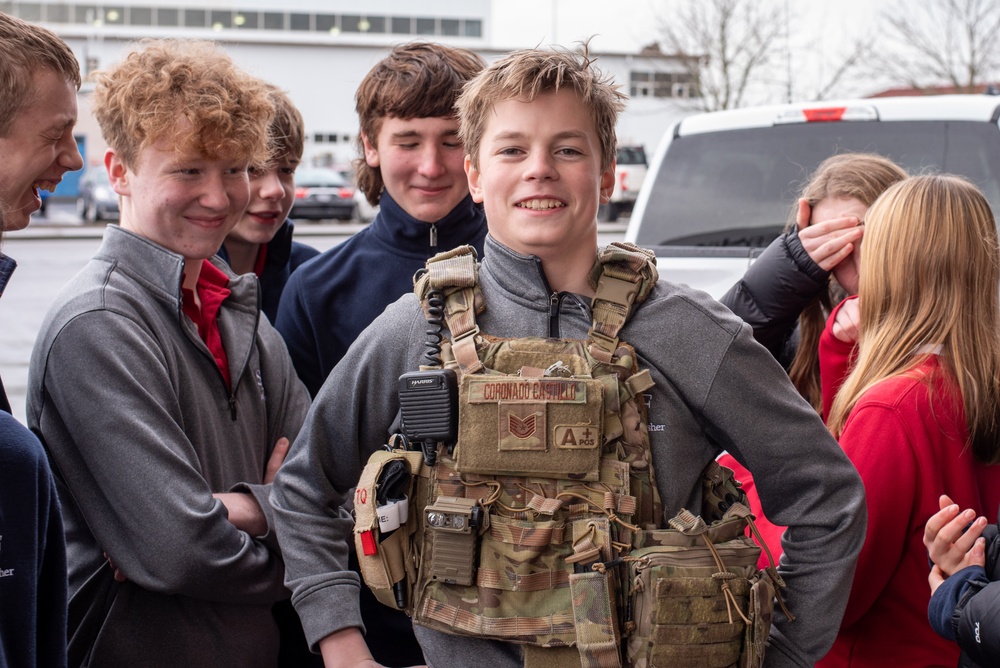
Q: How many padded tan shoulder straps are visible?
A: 2